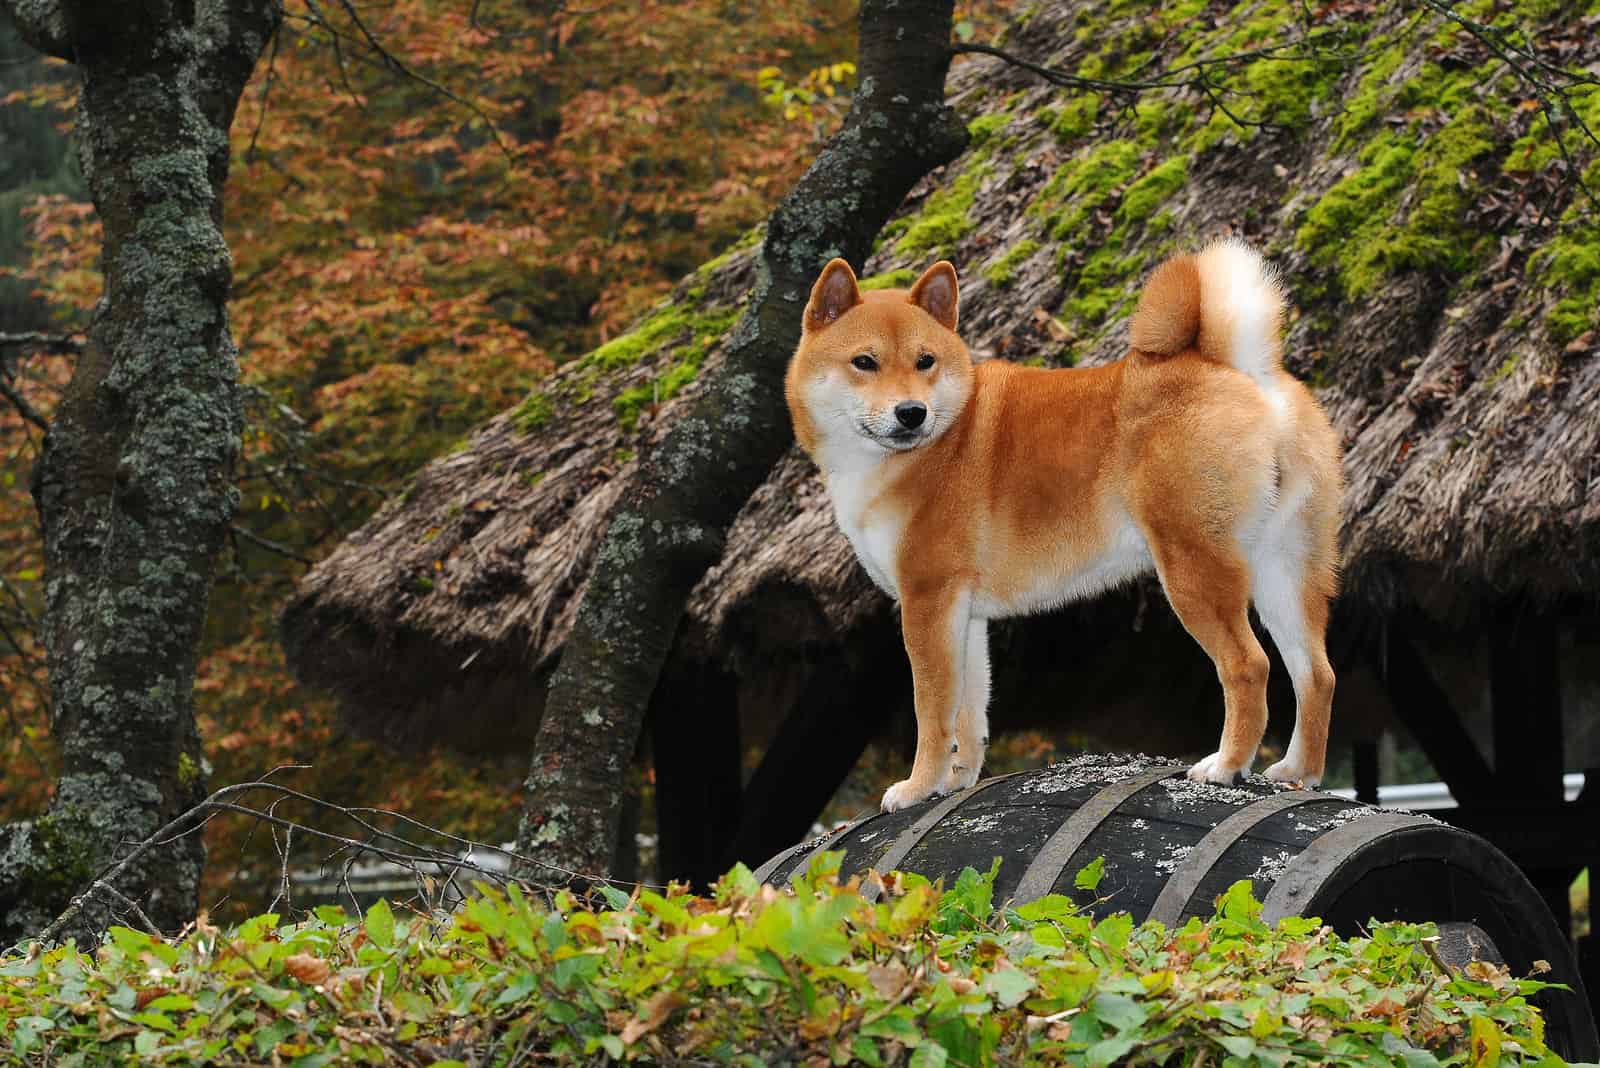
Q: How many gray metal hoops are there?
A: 6